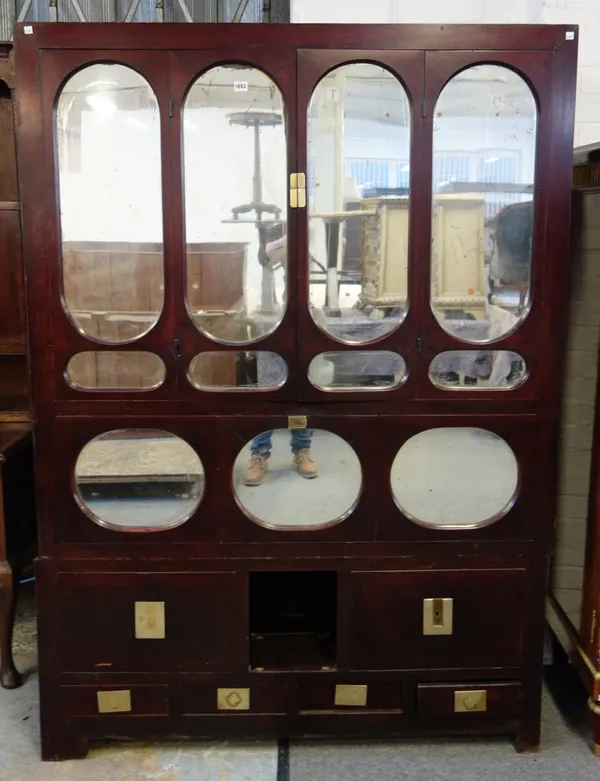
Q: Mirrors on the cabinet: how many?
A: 11